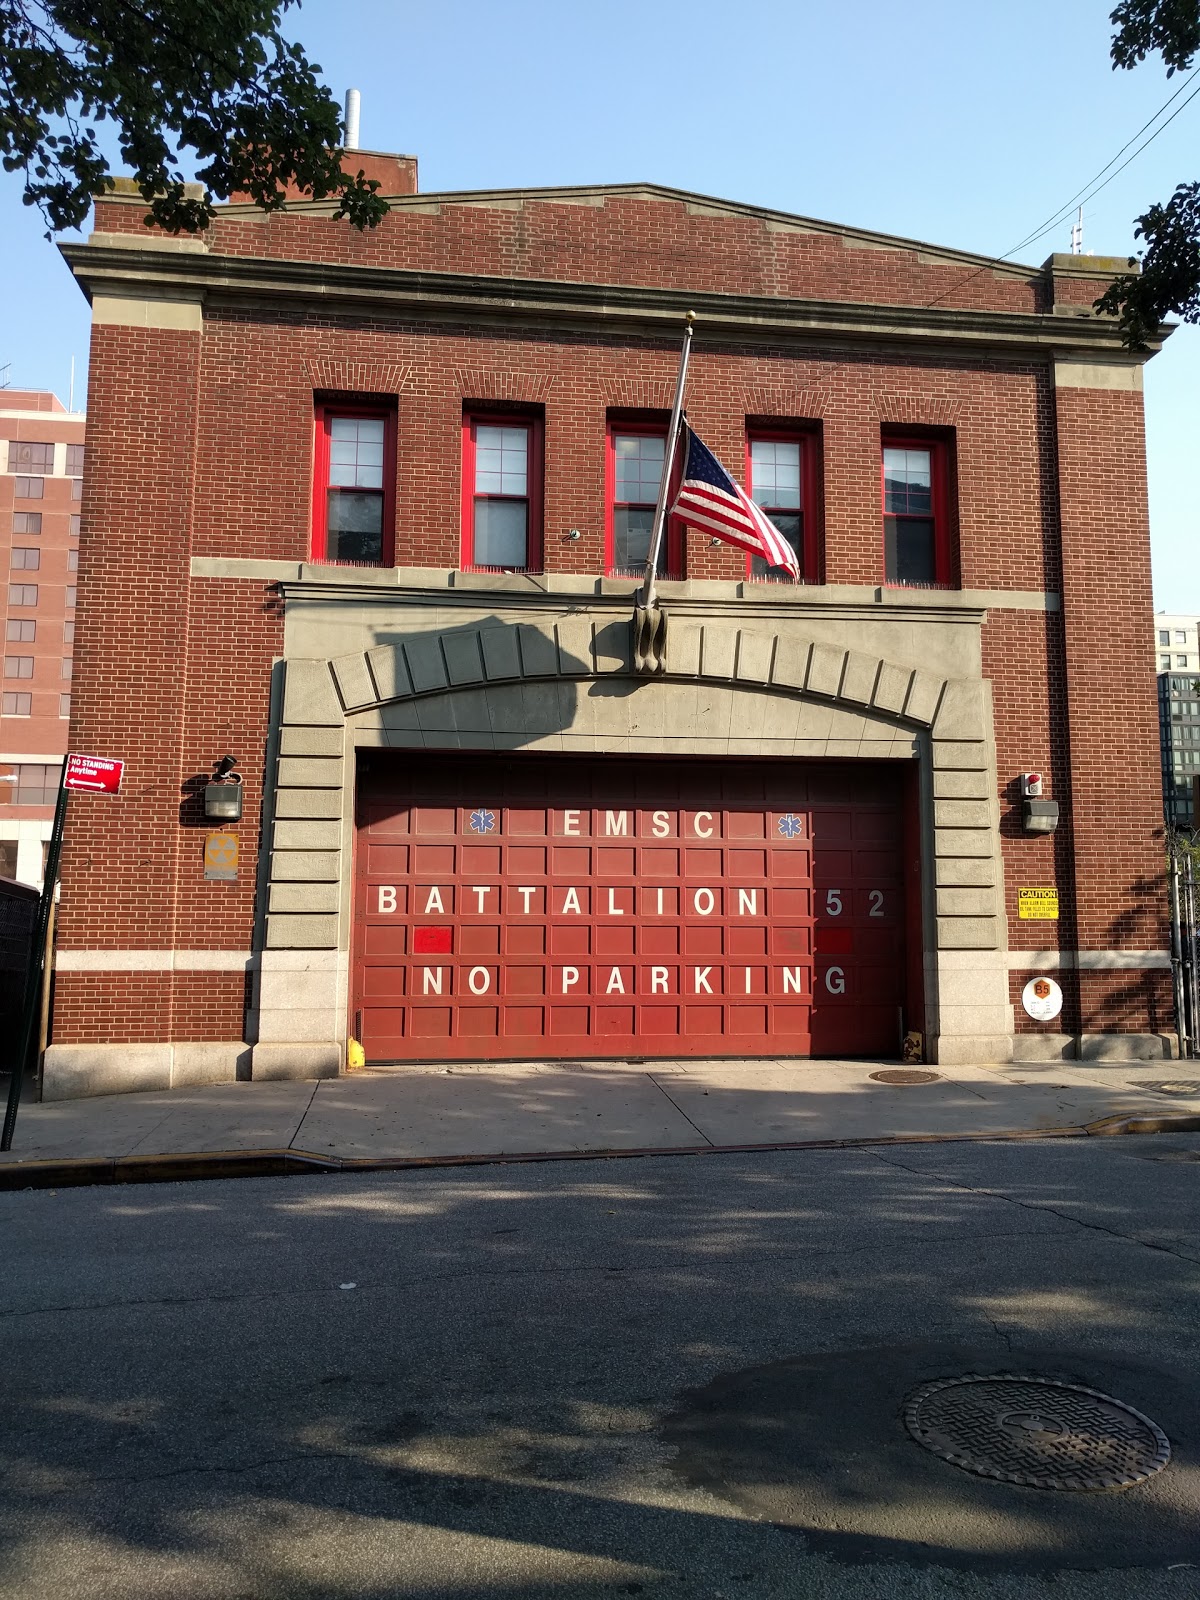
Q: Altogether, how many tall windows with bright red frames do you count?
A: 5